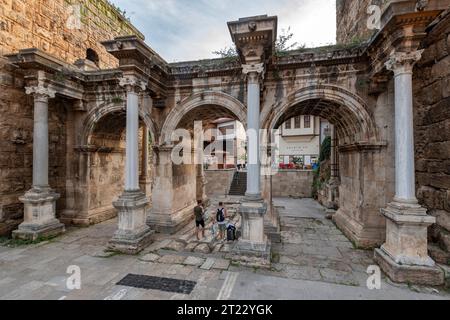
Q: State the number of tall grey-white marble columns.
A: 4